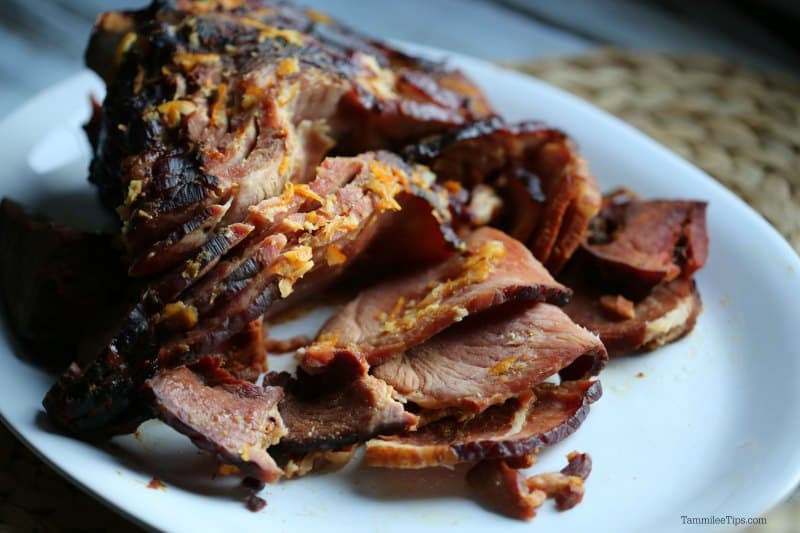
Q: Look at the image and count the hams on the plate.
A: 1